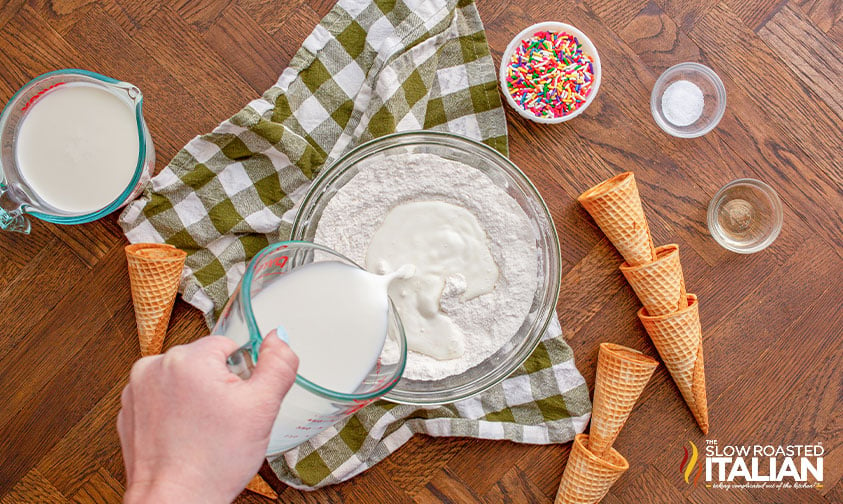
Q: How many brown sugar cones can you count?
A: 7